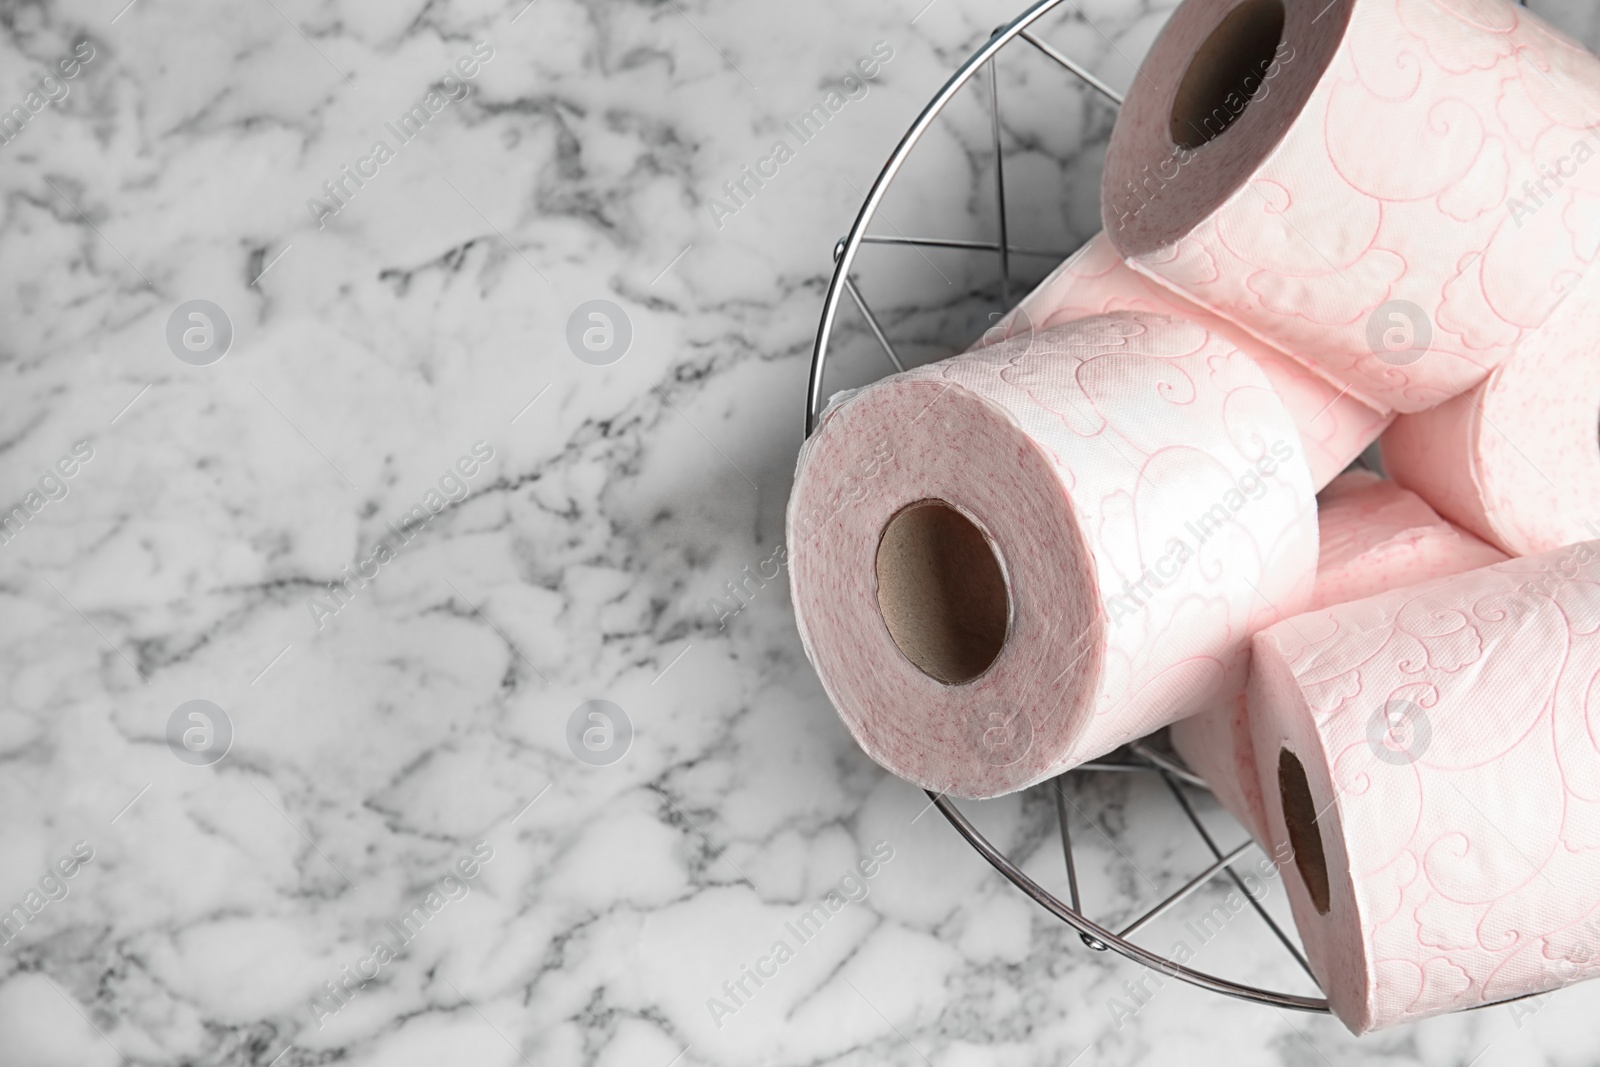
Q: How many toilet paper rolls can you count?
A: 6